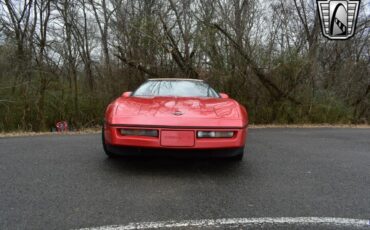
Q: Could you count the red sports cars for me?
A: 1